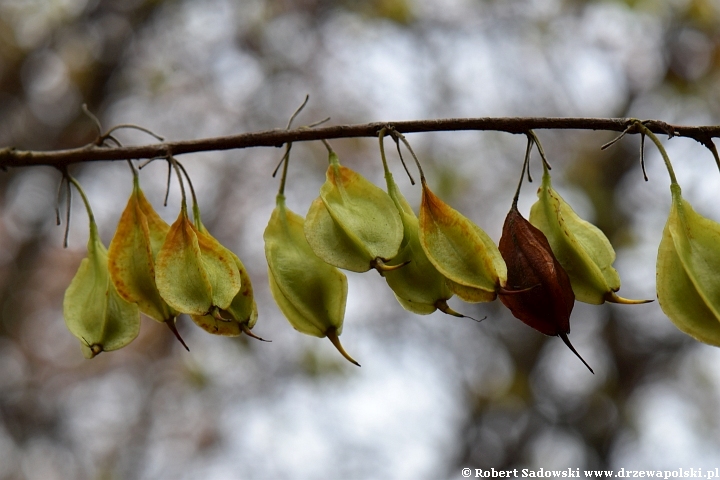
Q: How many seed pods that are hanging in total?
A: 11